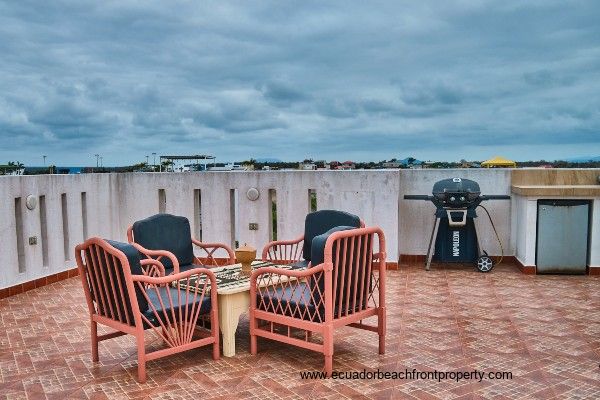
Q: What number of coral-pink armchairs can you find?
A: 4